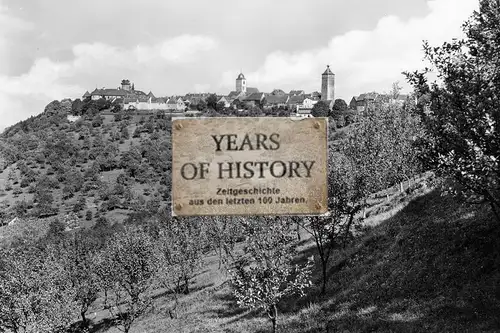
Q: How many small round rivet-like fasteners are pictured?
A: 4